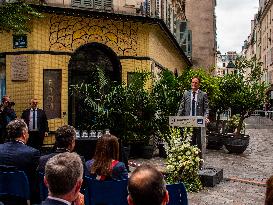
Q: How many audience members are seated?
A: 5